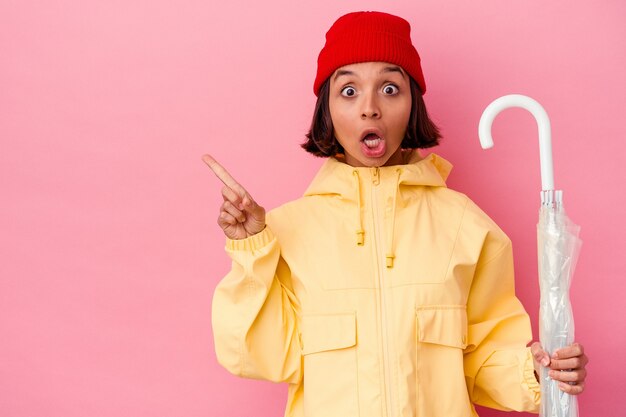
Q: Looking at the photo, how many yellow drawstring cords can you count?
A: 2